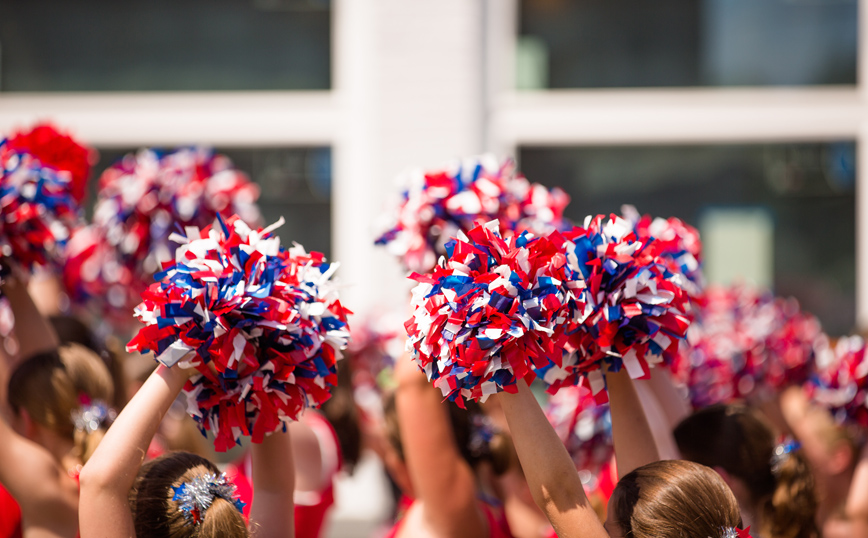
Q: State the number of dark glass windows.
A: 4